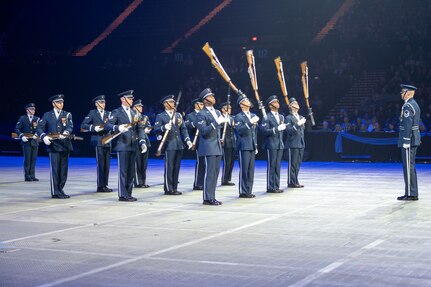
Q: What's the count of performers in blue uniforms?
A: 13